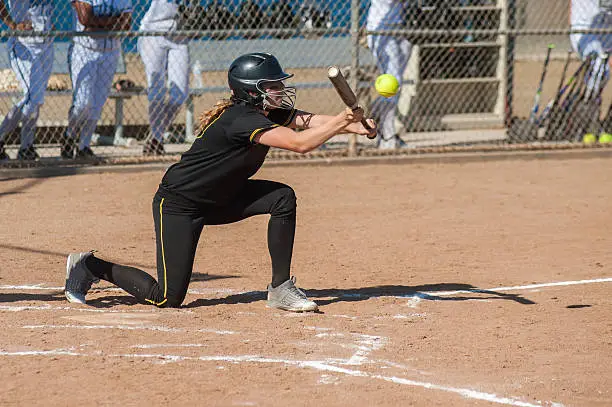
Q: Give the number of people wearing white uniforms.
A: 5